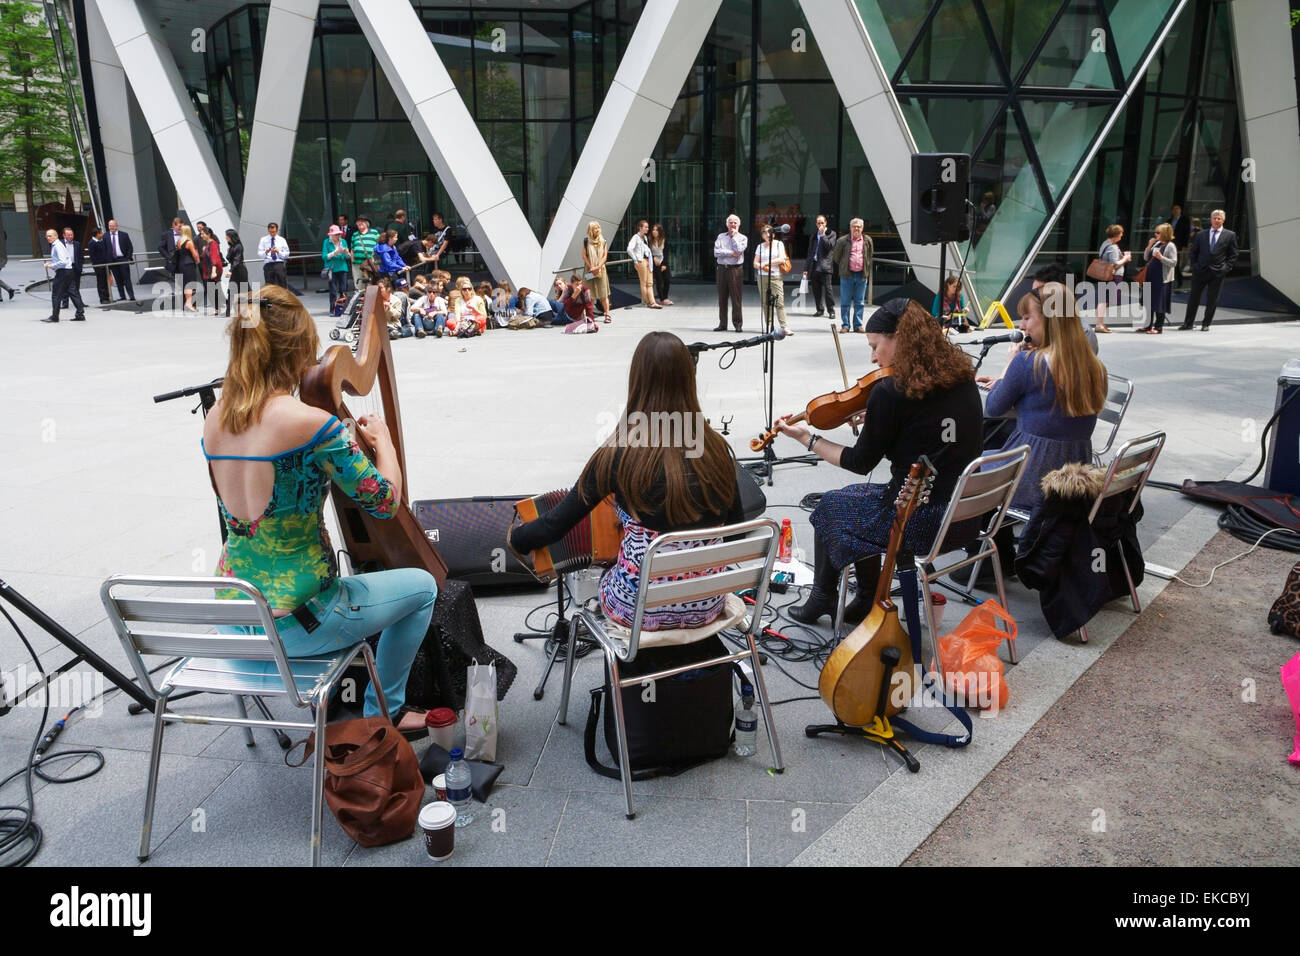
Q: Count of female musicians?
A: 4